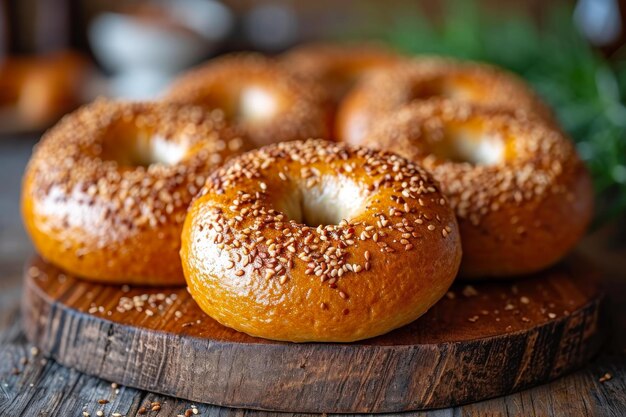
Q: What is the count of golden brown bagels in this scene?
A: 6